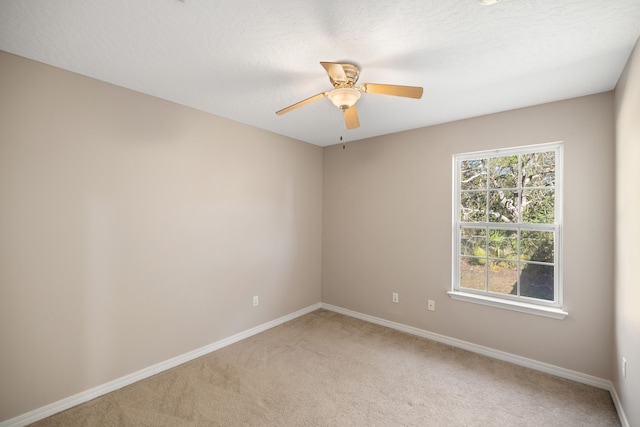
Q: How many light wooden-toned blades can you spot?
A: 4